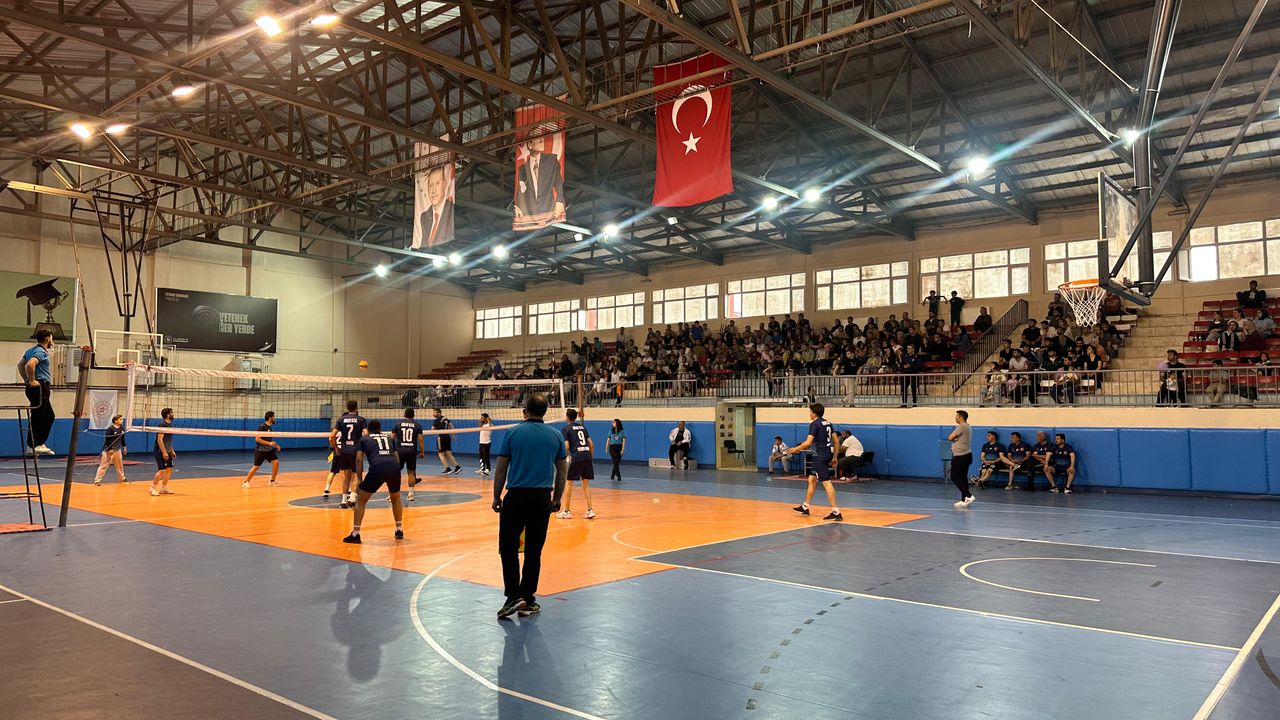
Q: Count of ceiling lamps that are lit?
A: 14